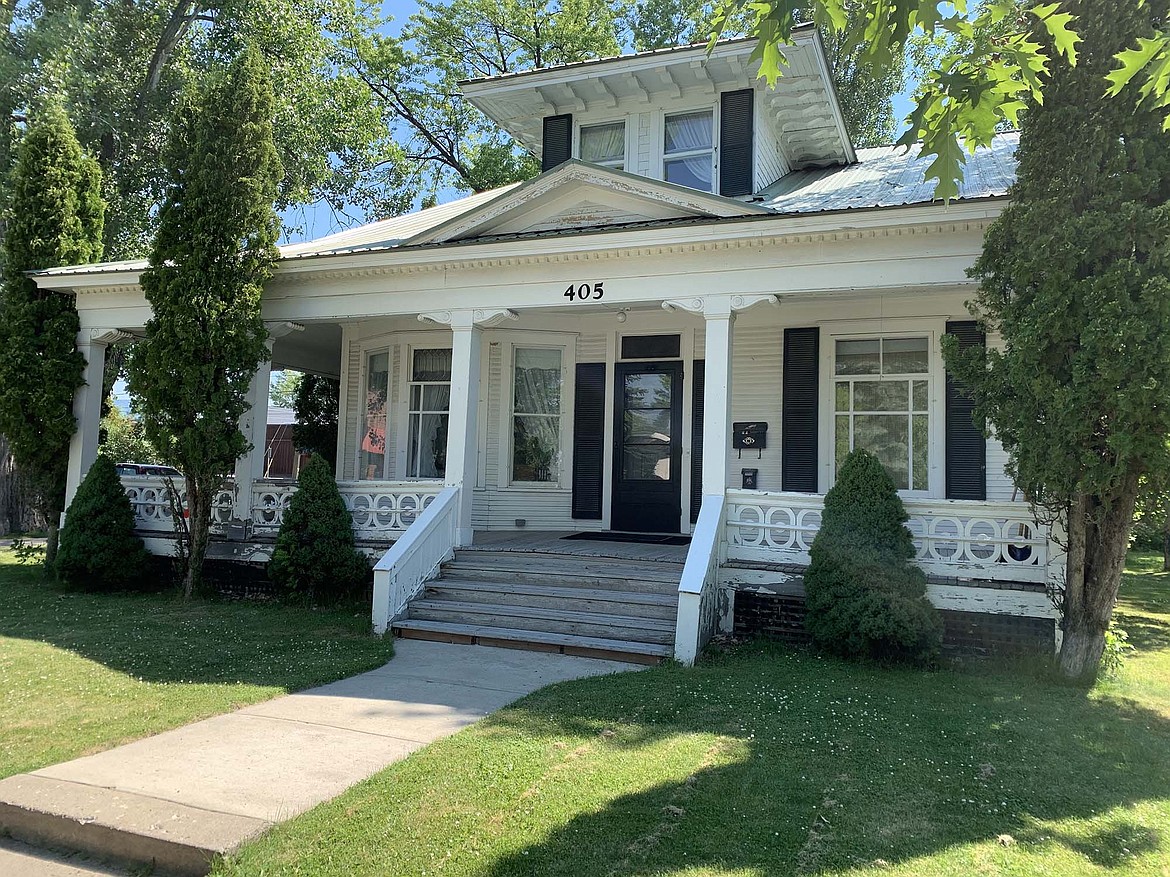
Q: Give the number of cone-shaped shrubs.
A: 3